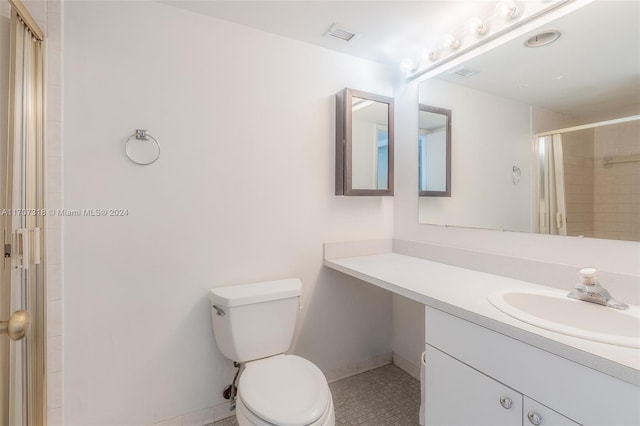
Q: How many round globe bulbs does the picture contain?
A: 5